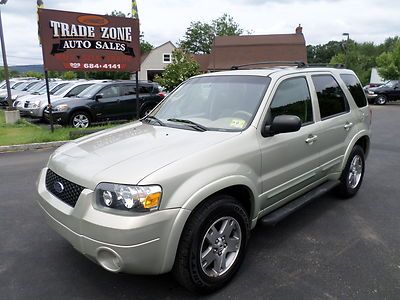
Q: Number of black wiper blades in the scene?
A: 2